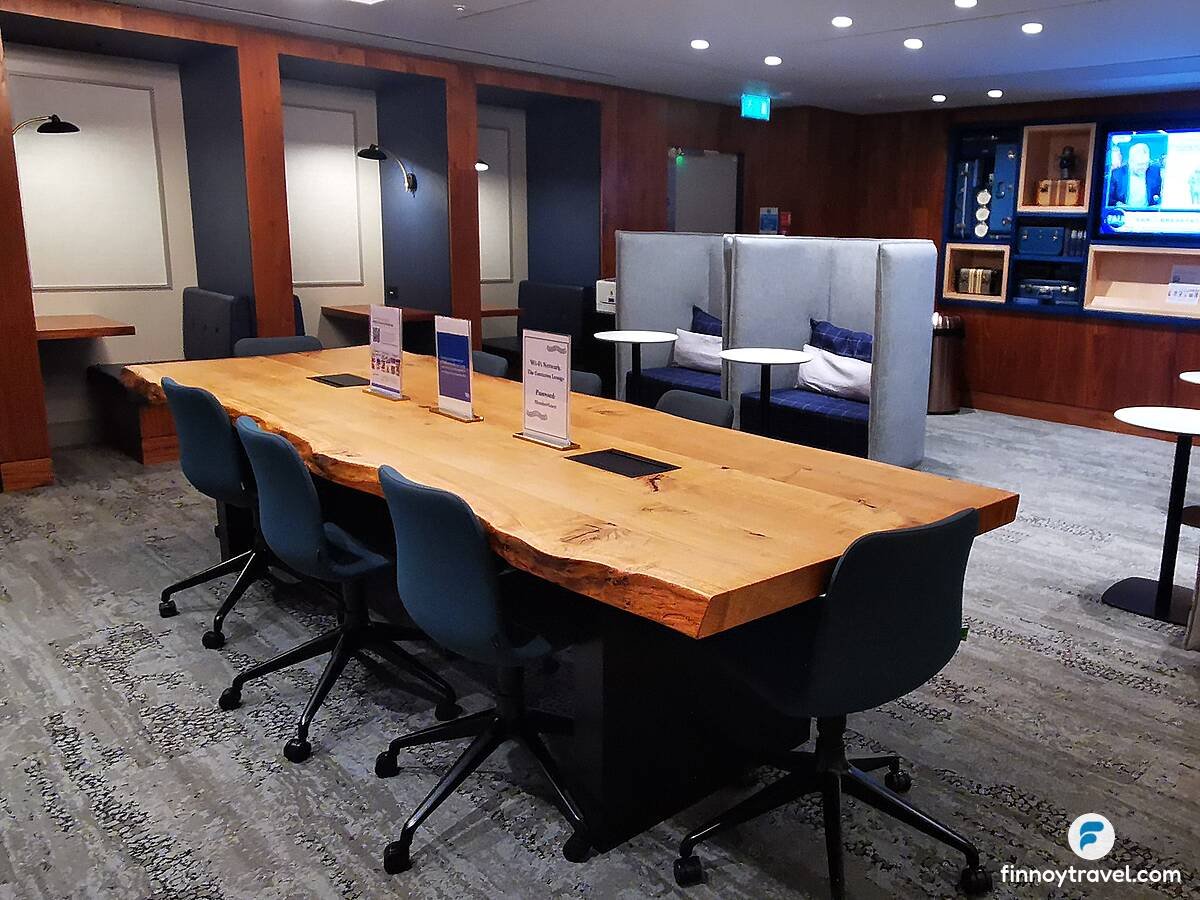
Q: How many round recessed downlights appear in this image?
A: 8